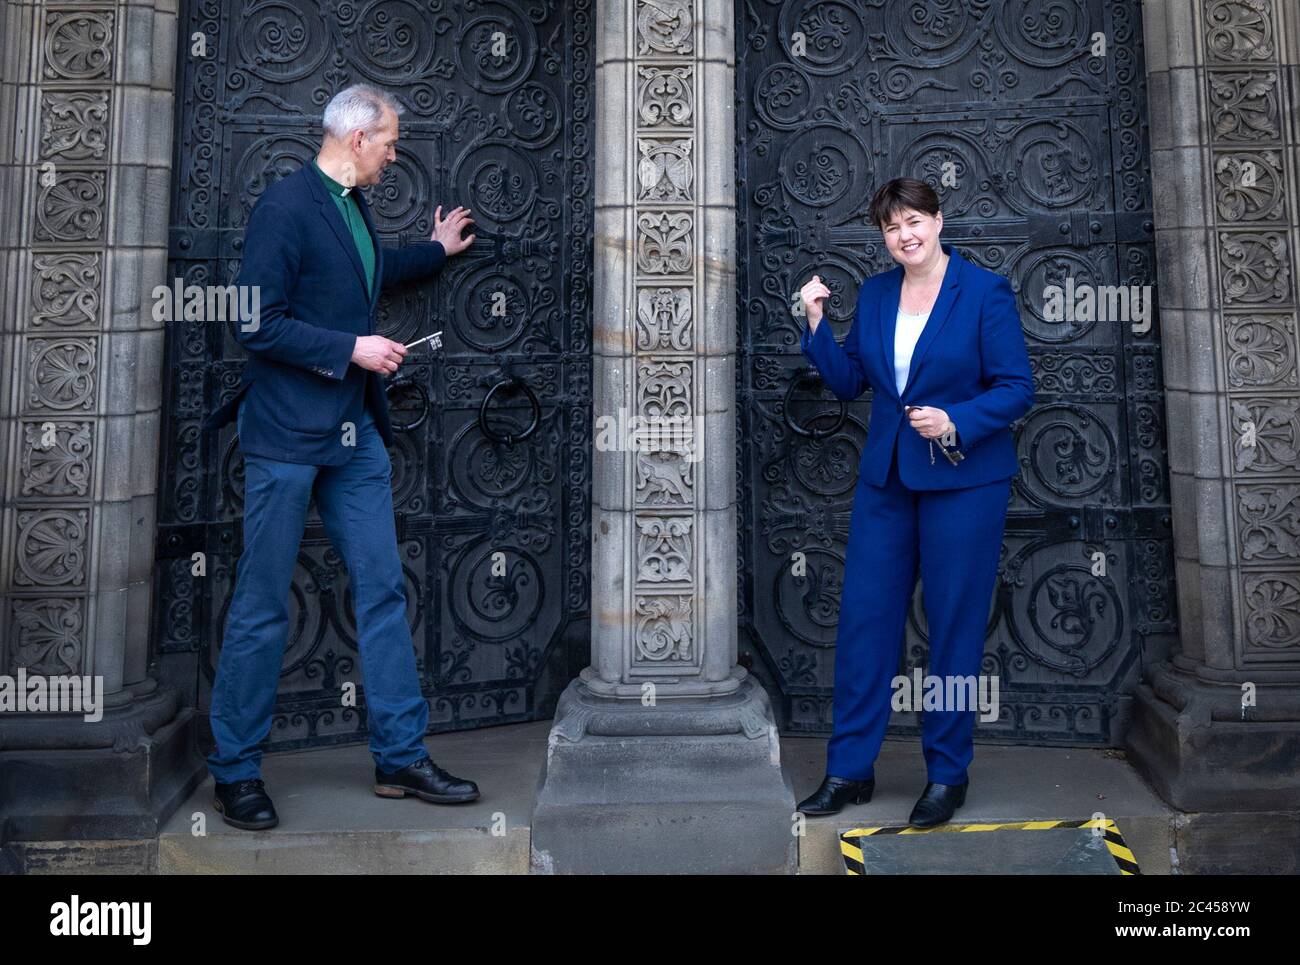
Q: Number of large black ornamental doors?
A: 2